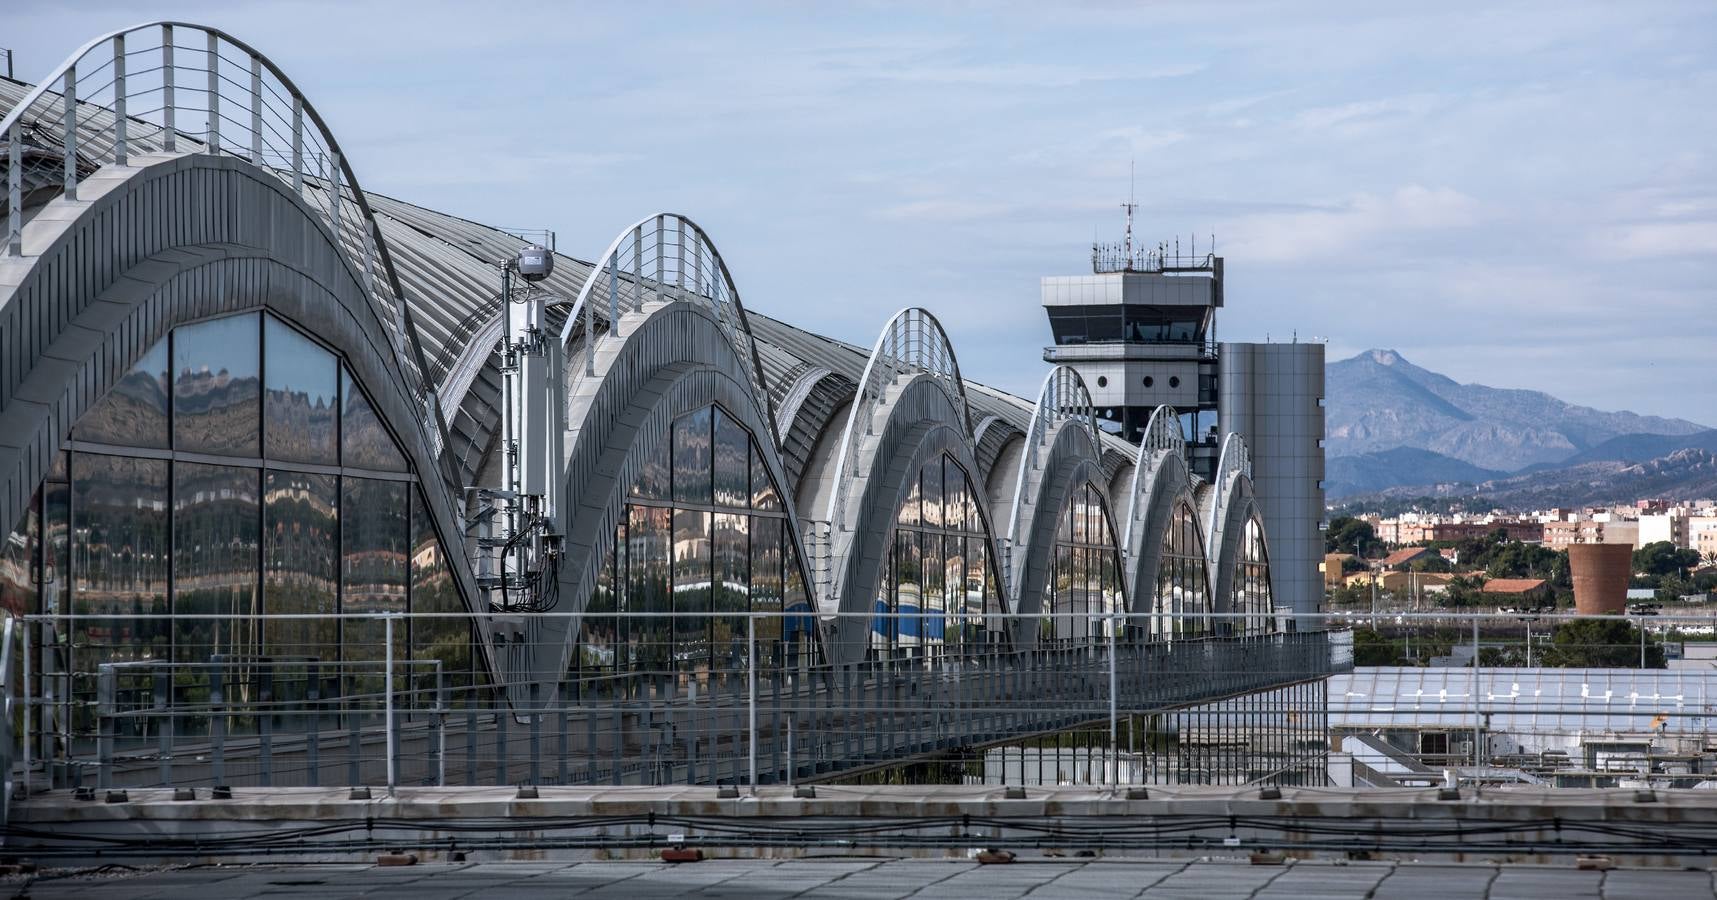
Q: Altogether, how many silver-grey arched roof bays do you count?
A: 6